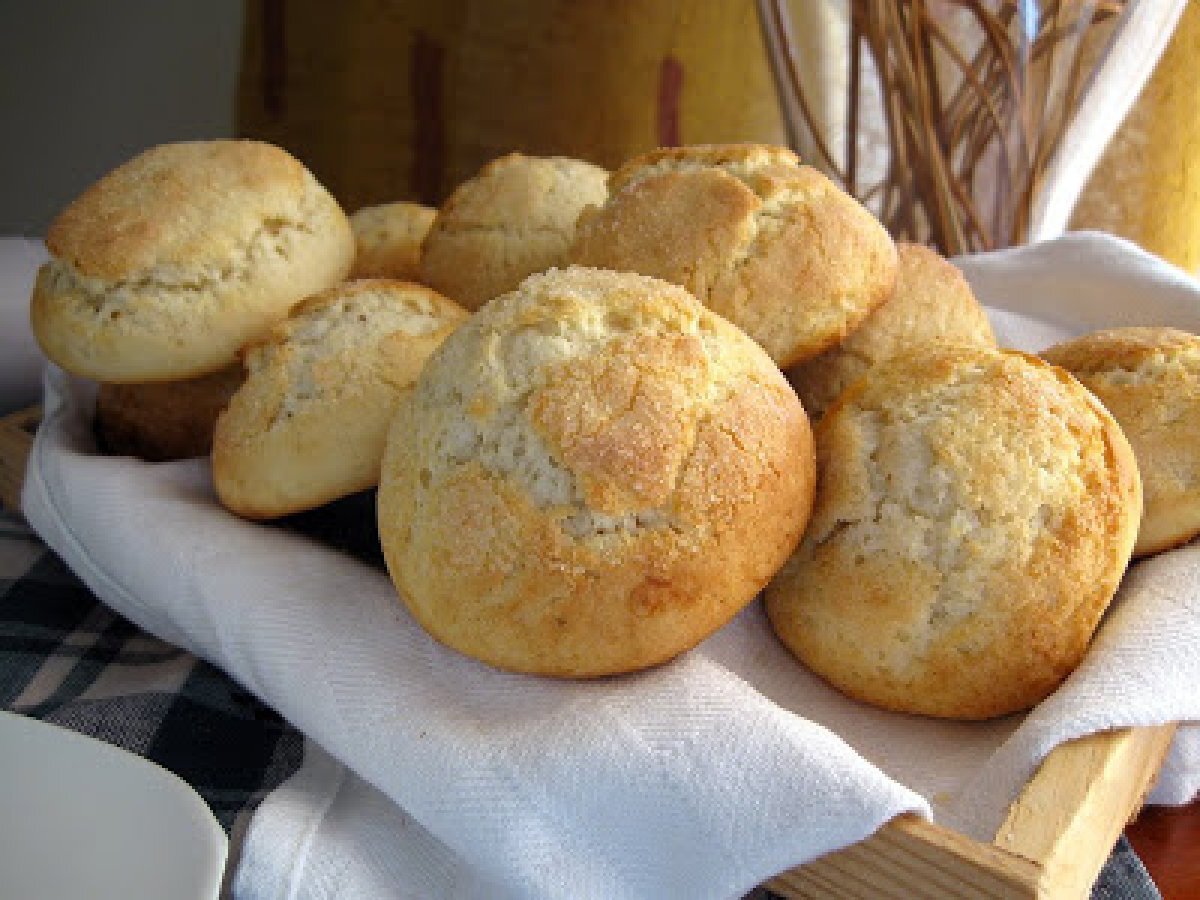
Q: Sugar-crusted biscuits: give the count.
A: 10